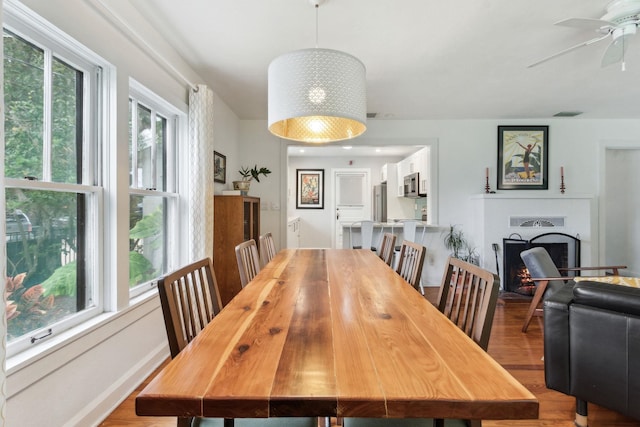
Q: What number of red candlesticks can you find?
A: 2